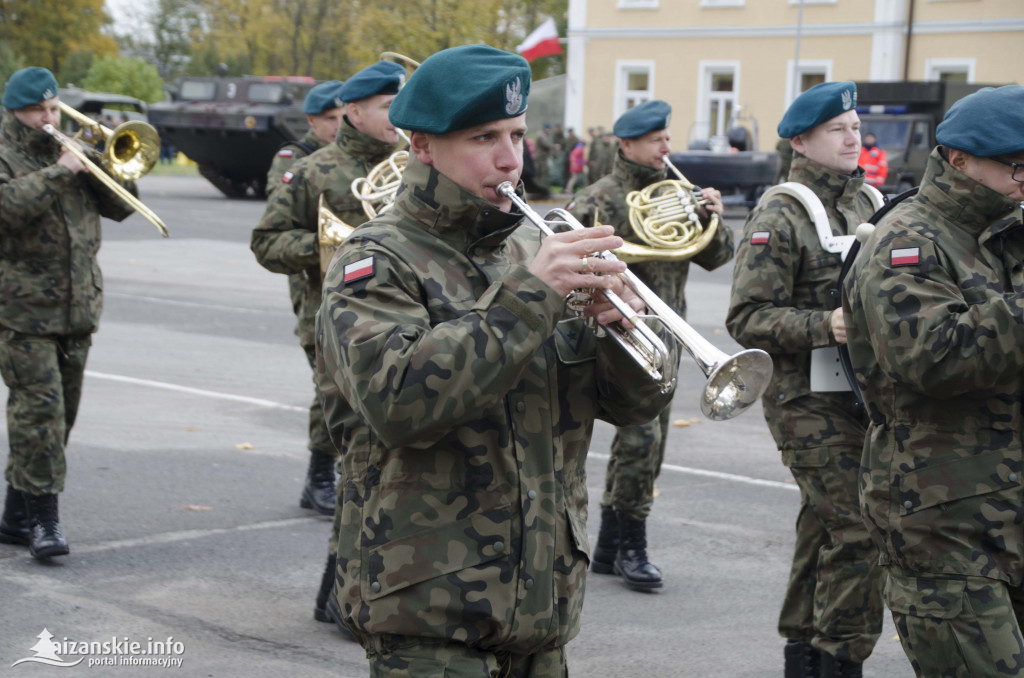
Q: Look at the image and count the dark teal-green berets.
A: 7